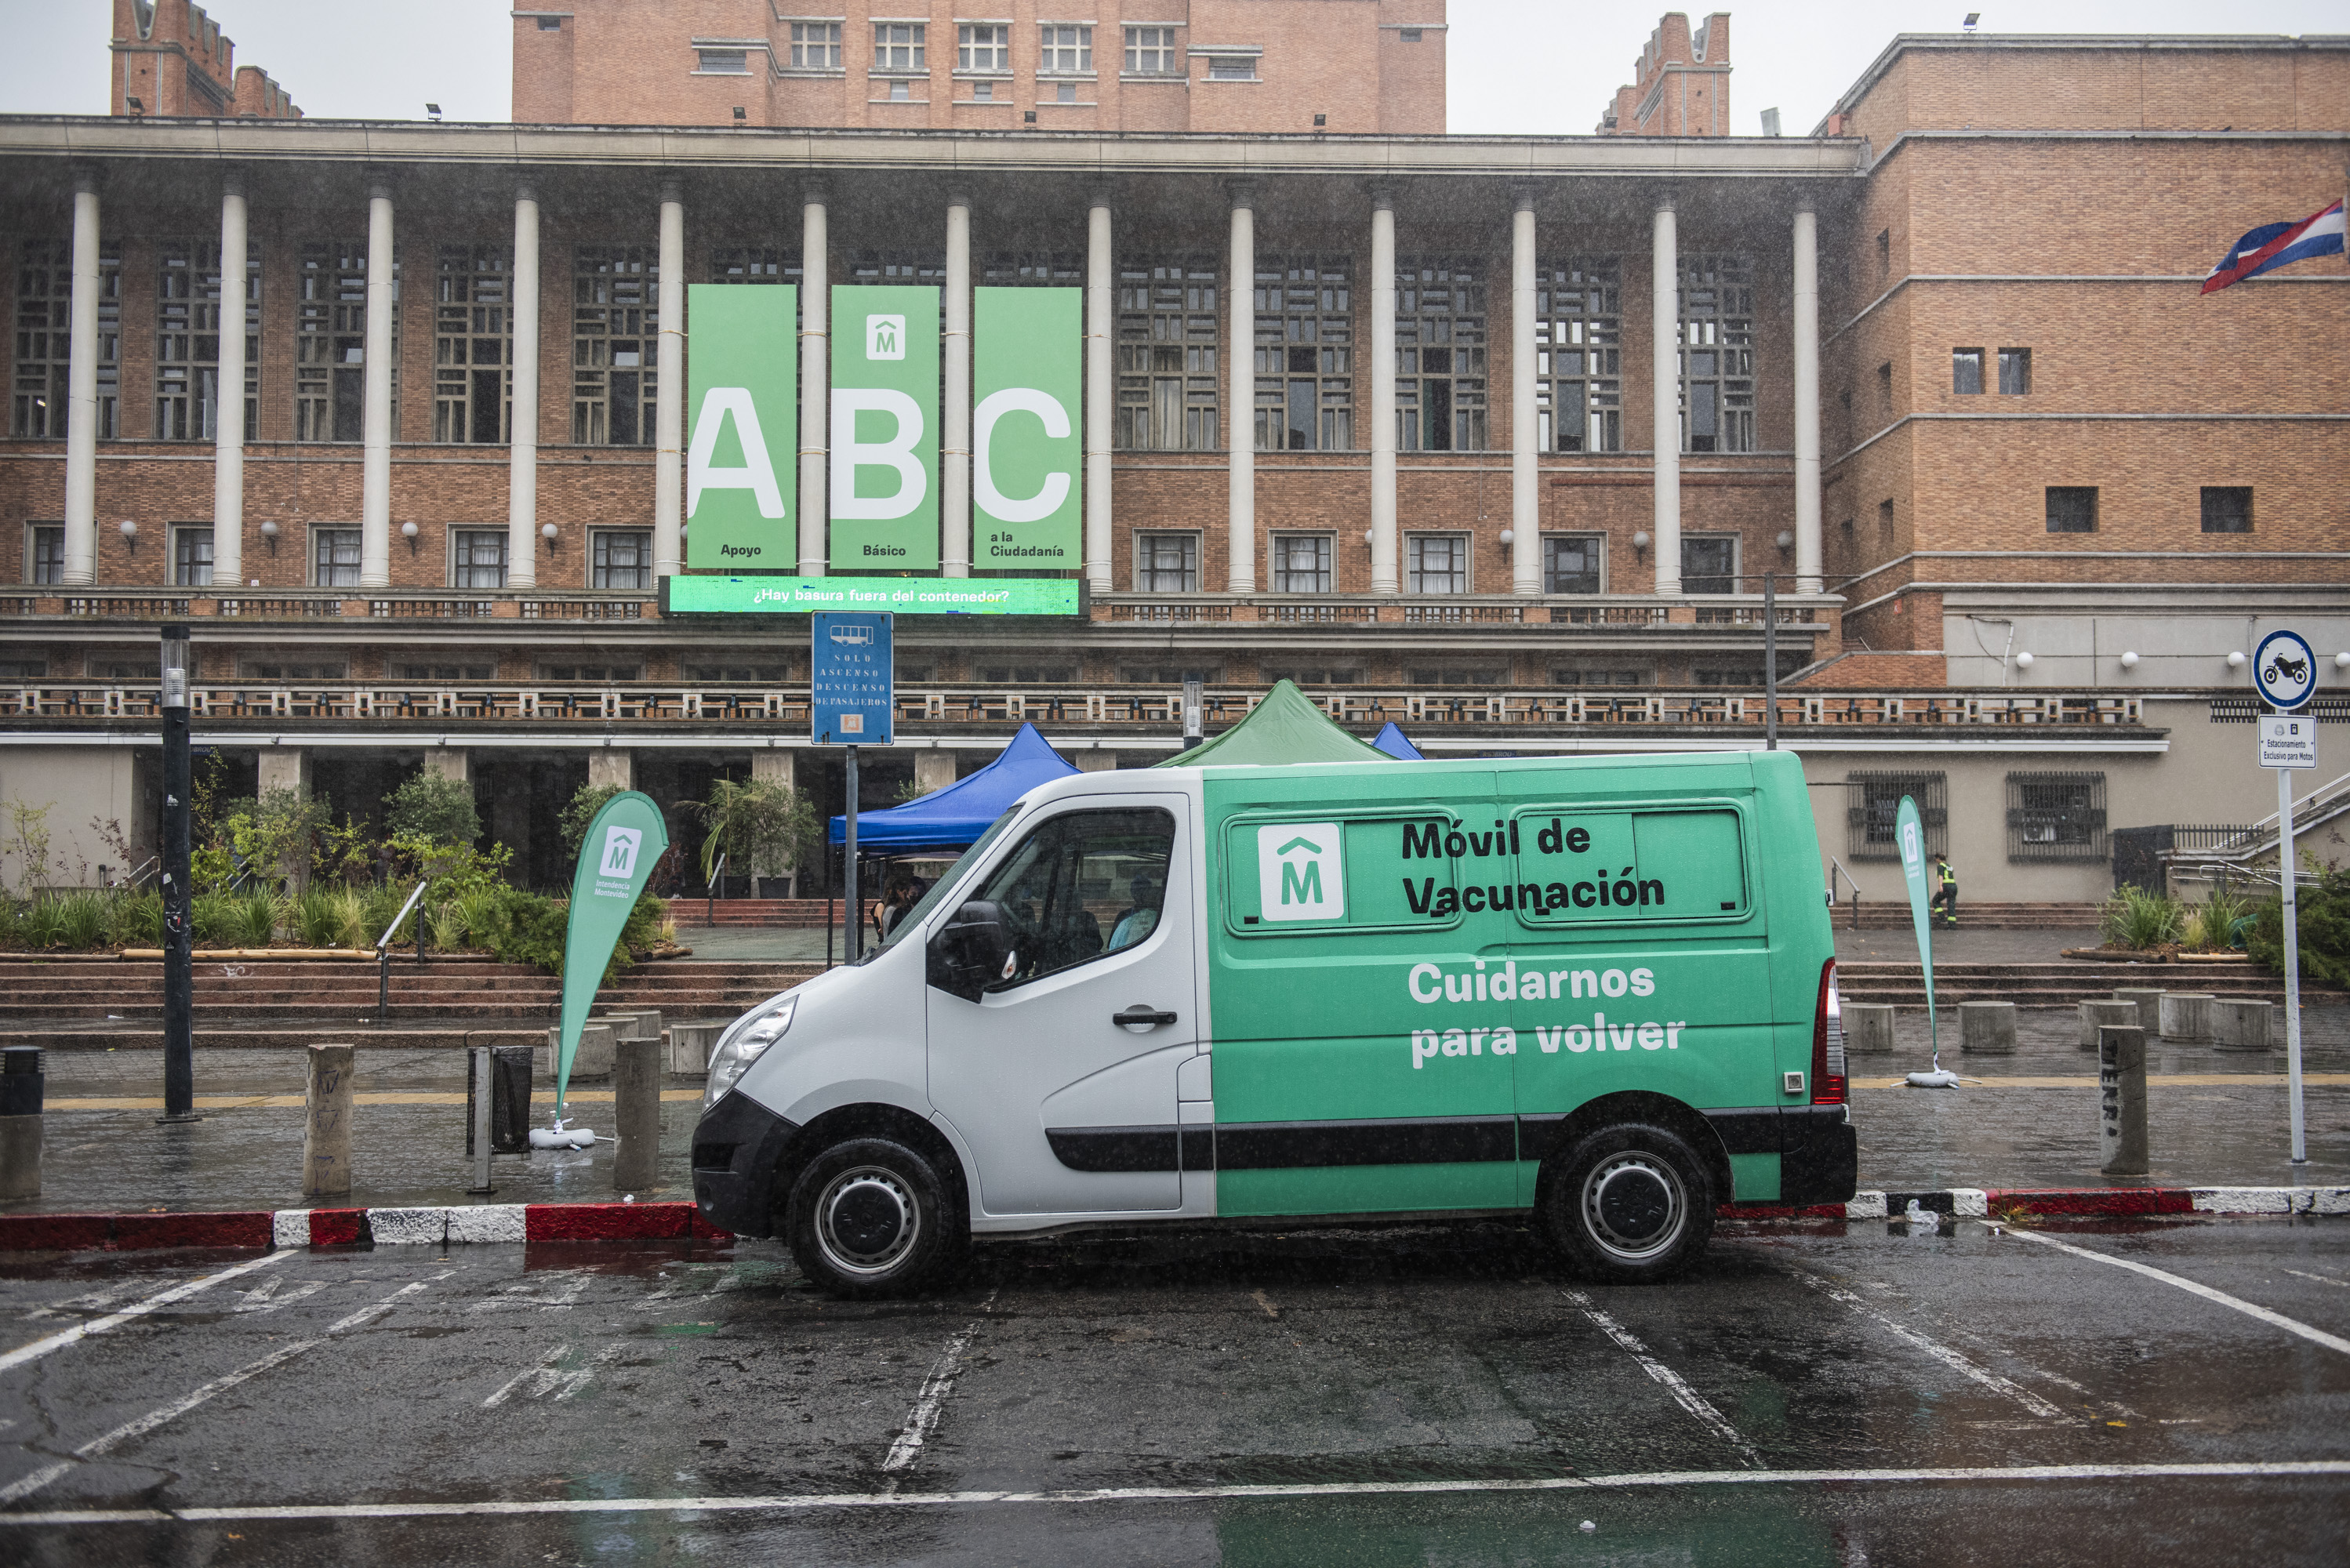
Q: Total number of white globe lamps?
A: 13